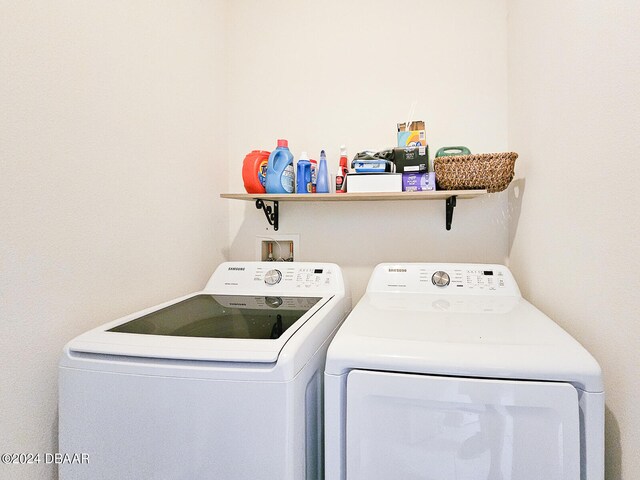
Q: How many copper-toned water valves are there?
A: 2